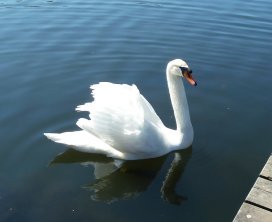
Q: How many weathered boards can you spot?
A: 3